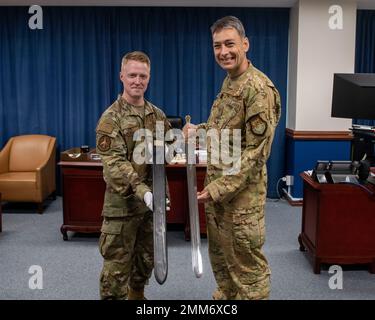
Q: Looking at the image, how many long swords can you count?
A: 2